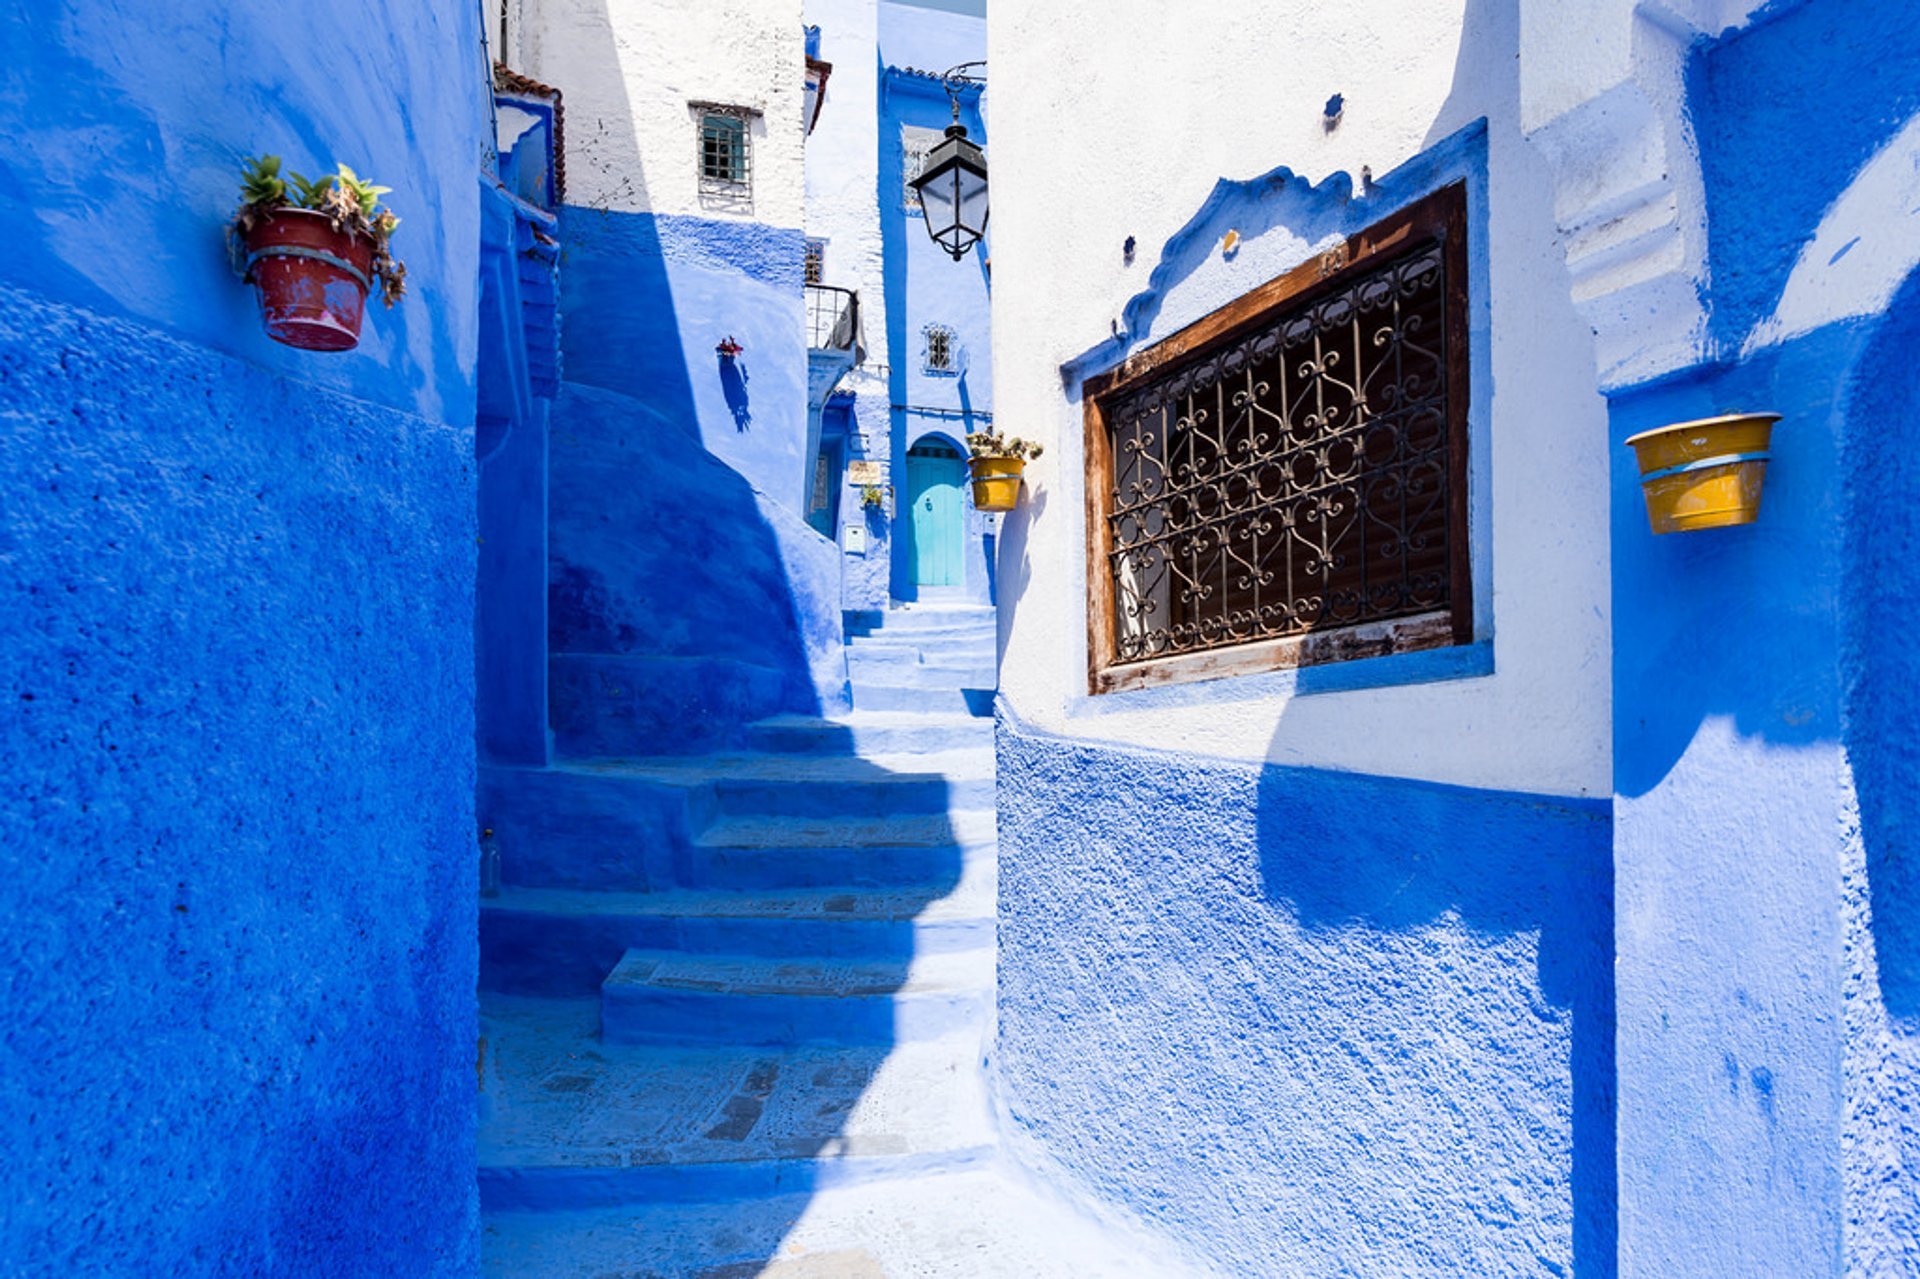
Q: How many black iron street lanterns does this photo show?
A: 1